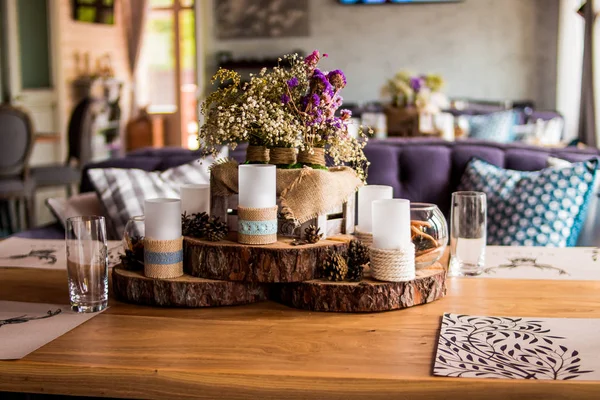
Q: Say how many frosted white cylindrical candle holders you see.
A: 5